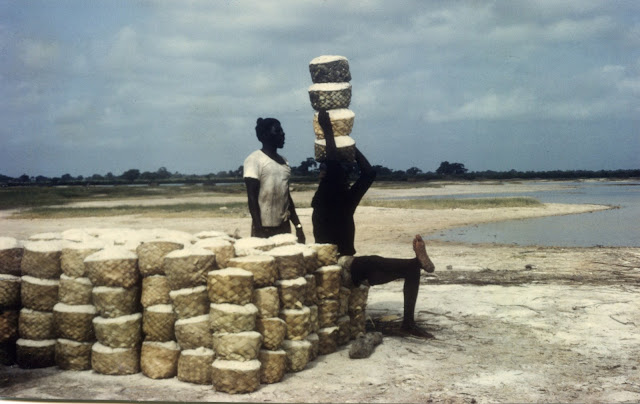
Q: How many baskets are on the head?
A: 4